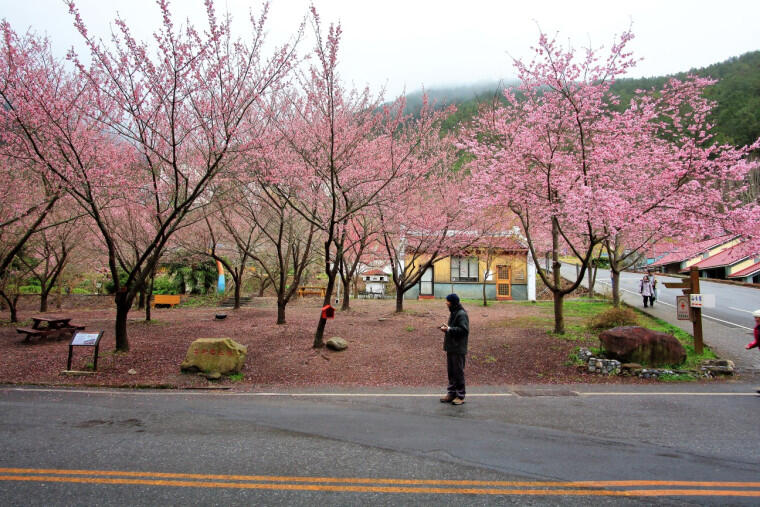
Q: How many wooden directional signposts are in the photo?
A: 1